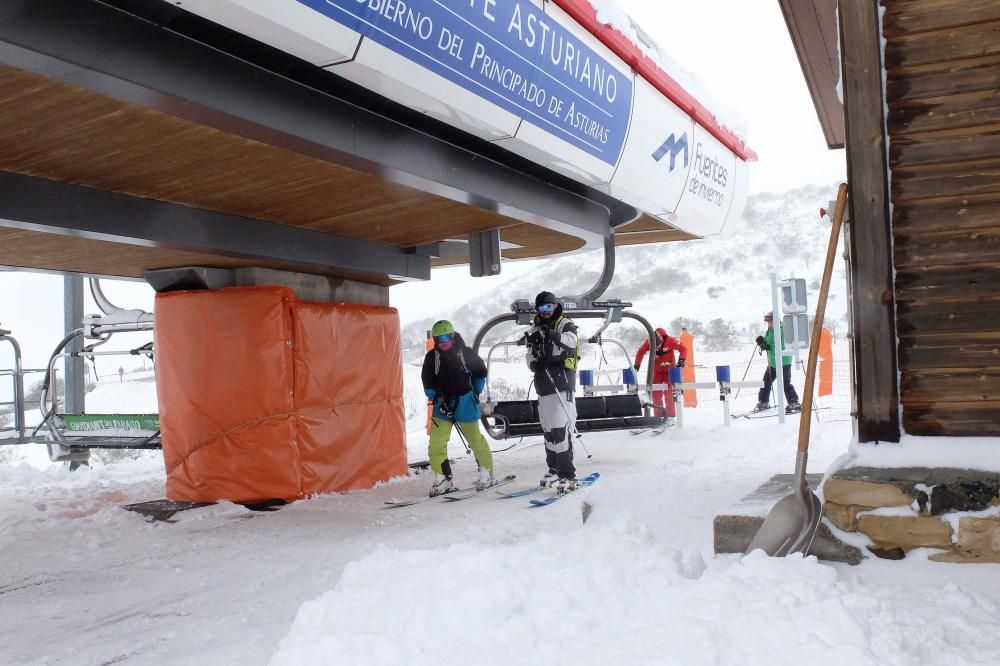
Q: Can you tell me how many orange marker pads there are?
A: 3